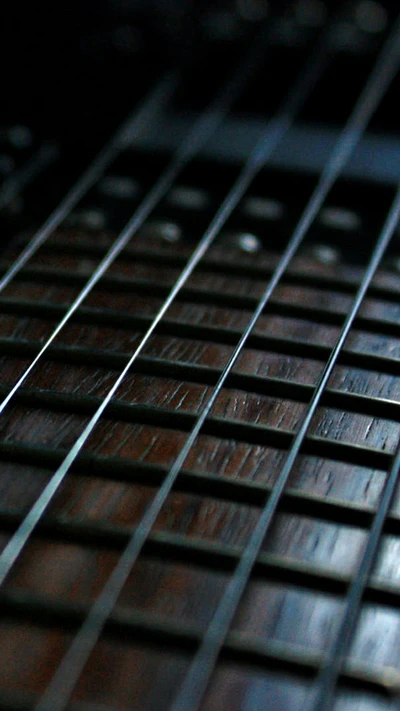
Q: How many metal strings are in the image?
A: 6